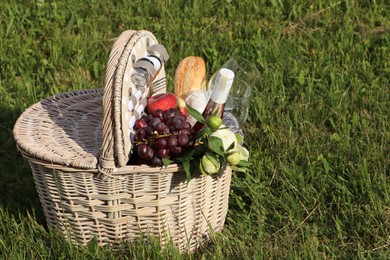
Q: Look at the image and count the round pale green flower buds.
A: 3